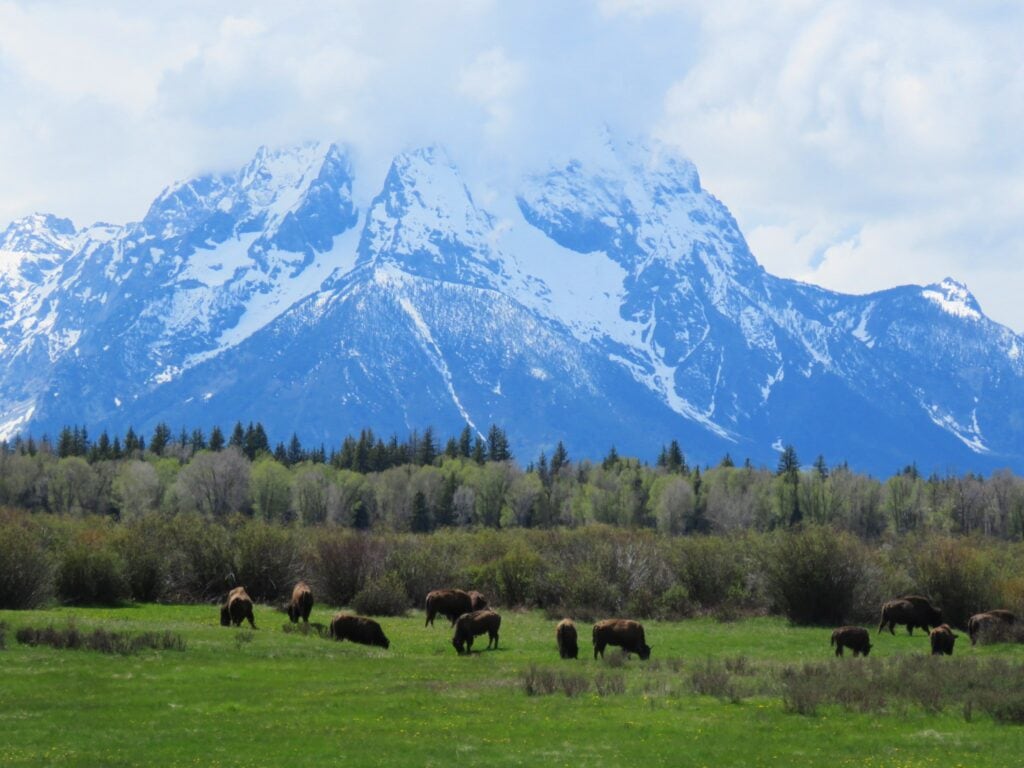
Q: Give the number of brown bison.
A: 12